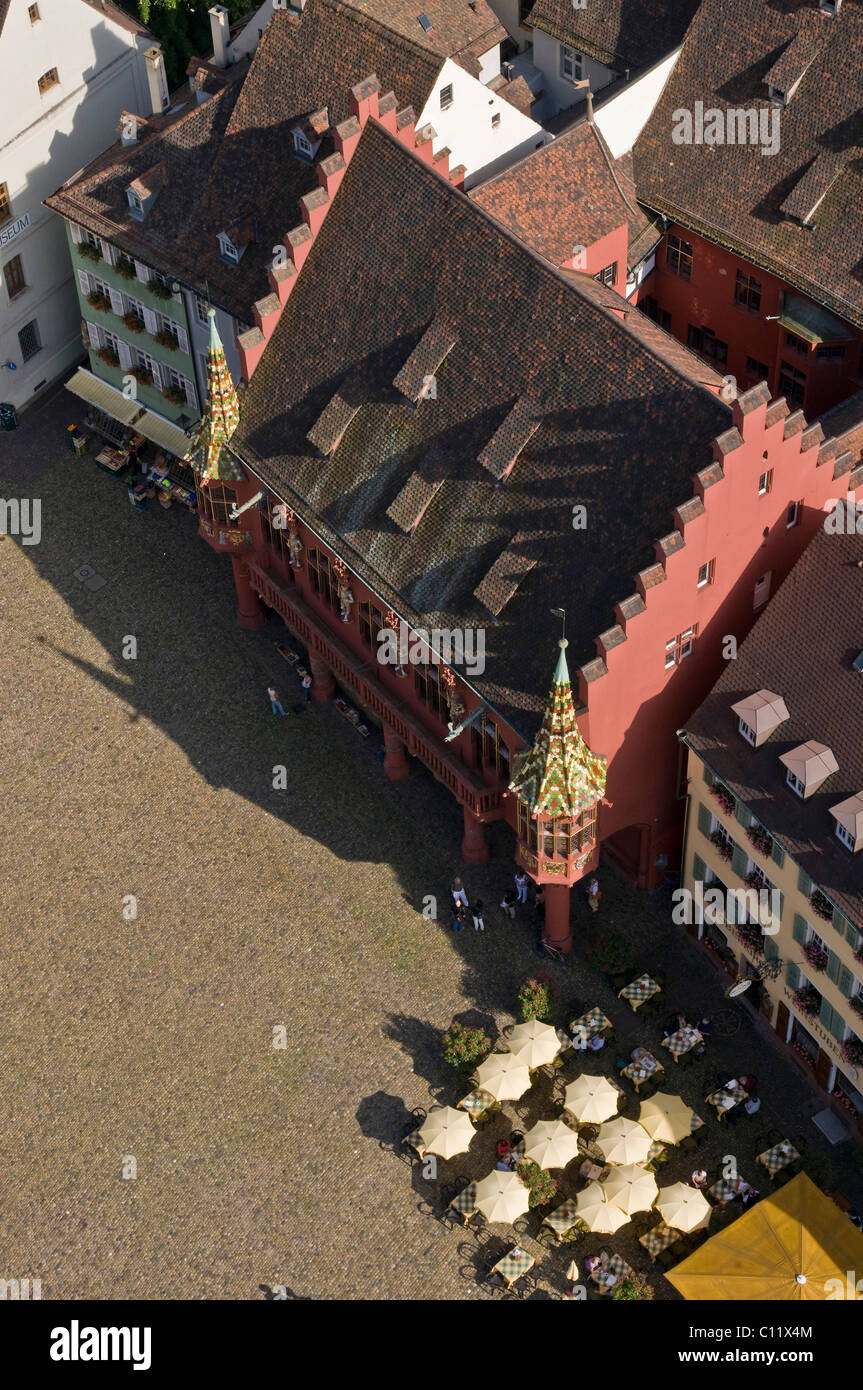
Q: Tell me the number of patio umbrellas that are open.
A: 12